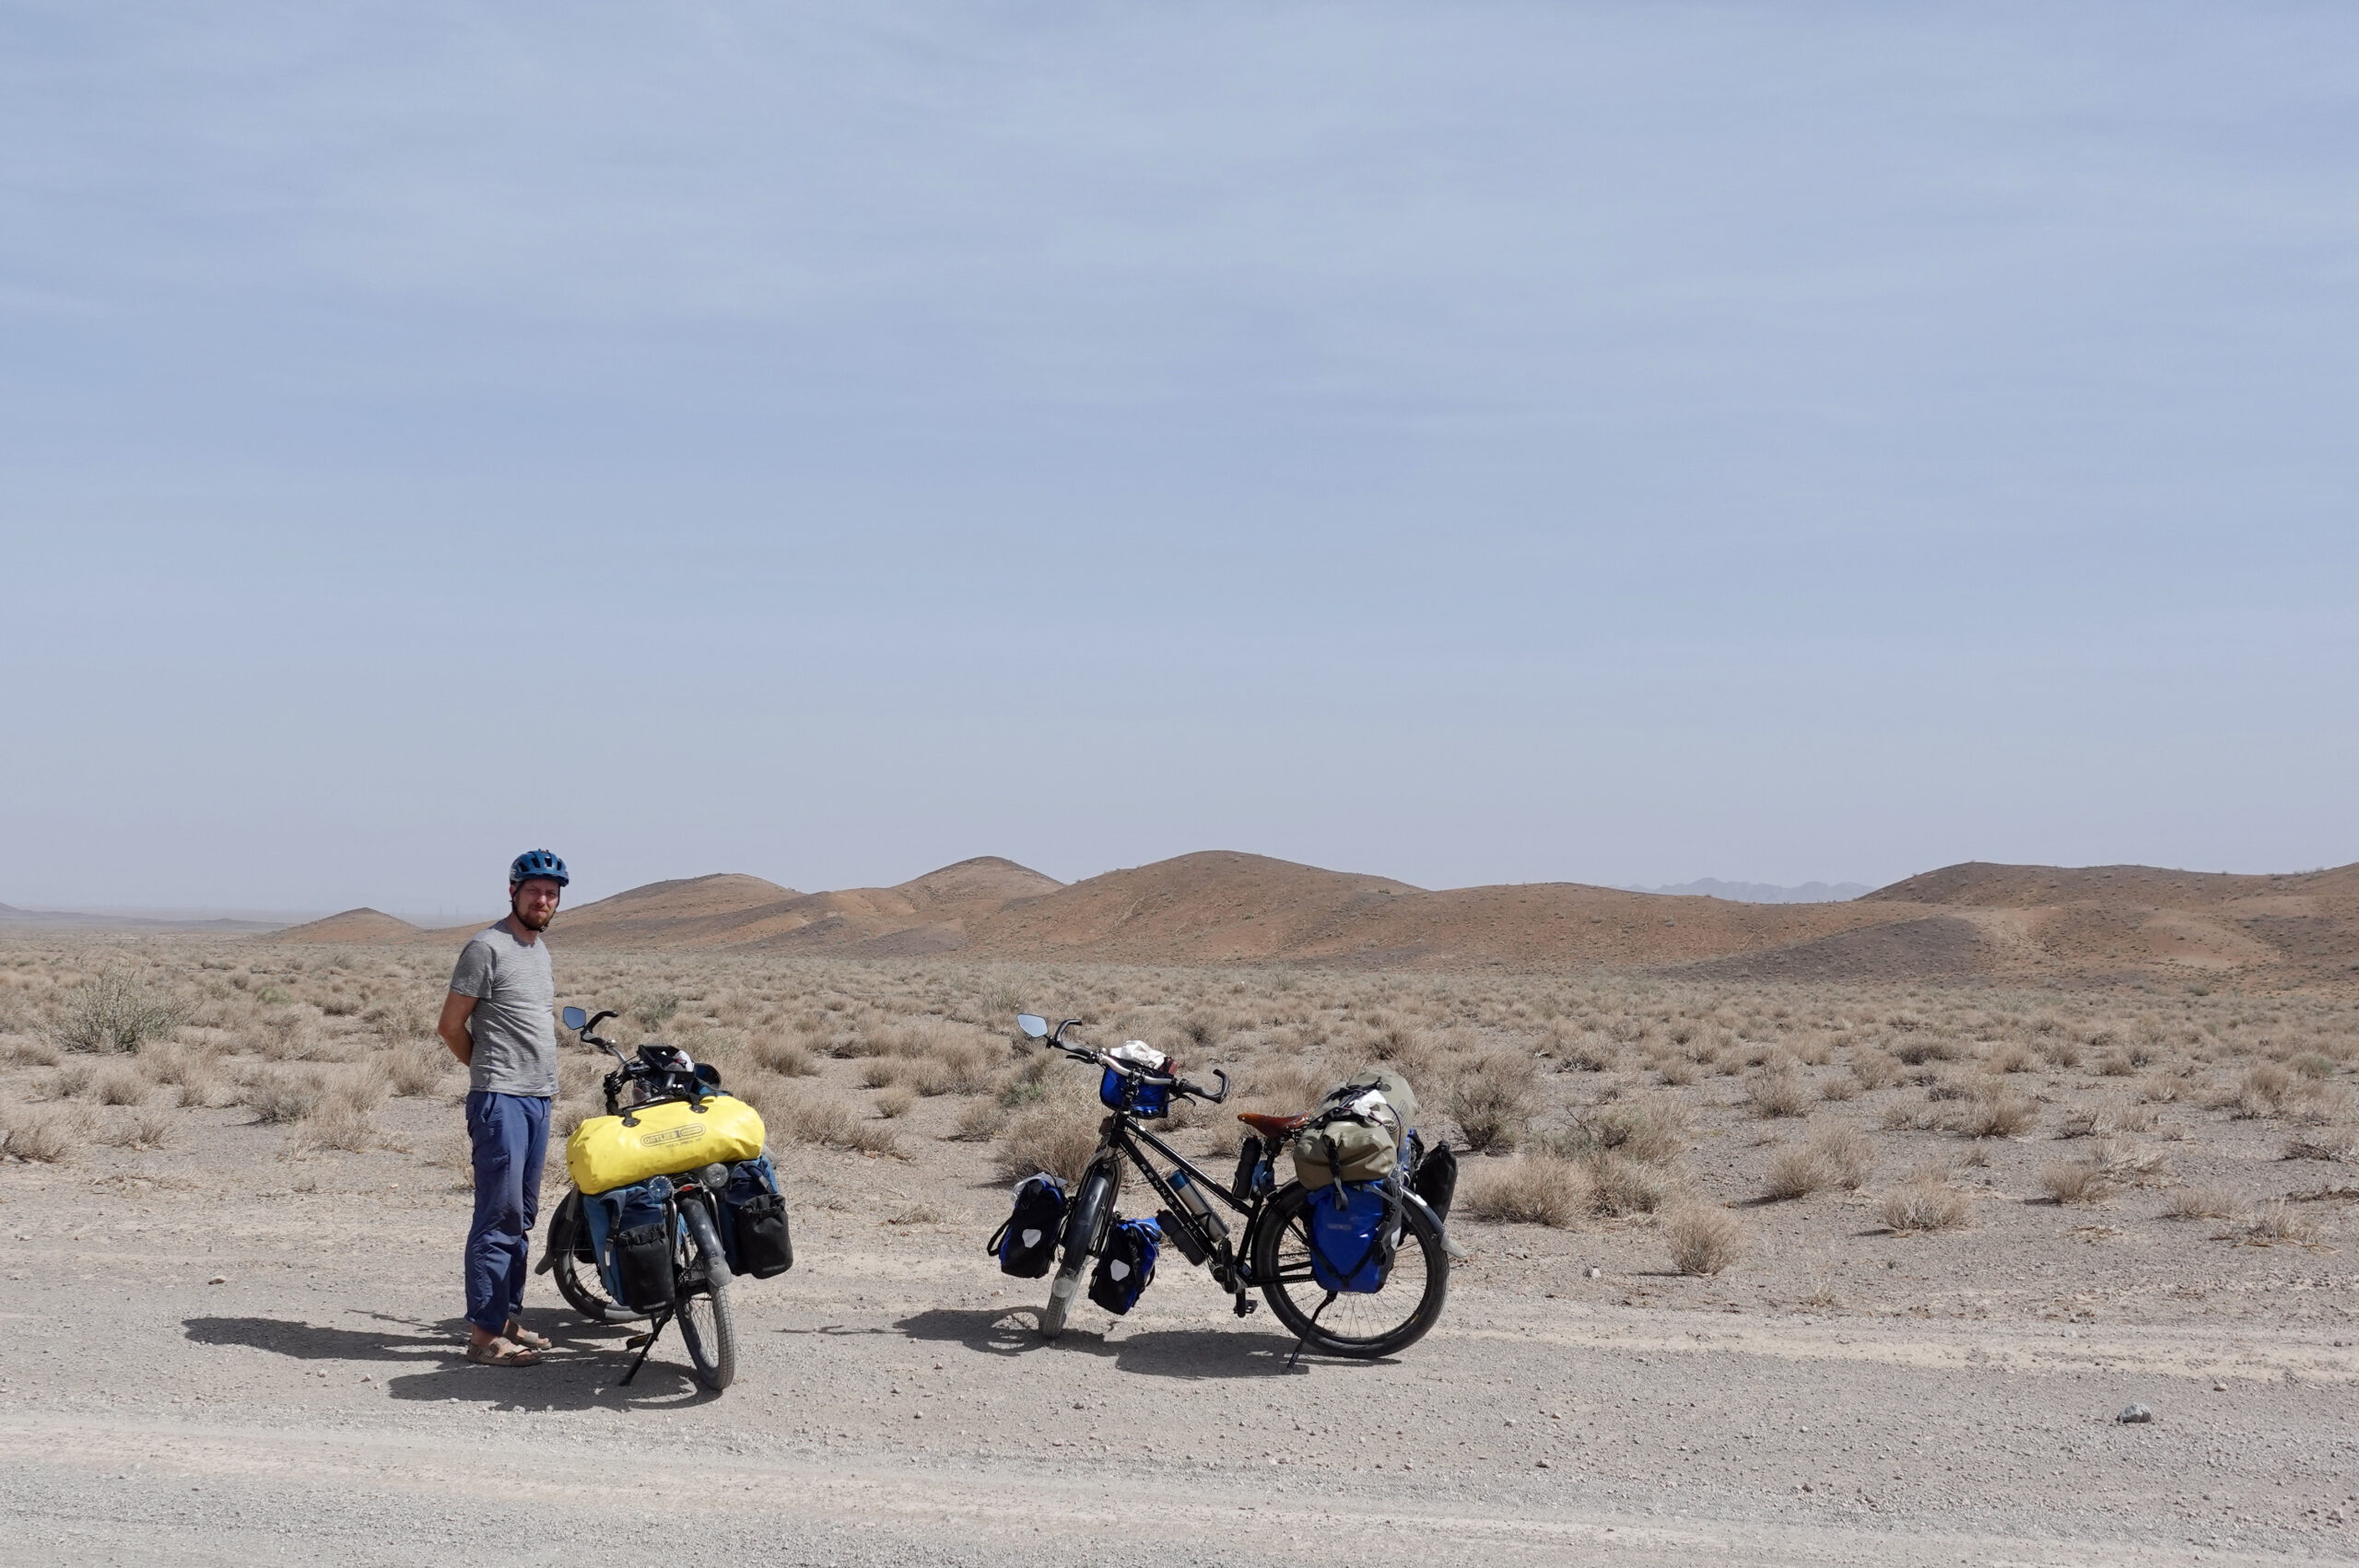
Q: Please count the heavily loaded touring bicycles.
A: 2